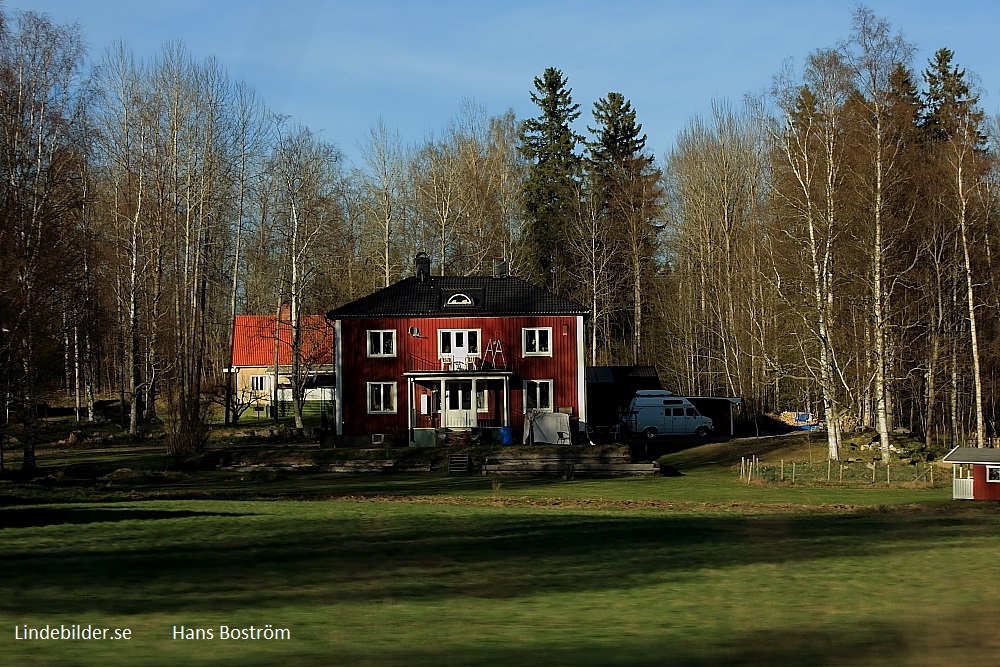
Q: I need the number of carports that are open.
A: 1